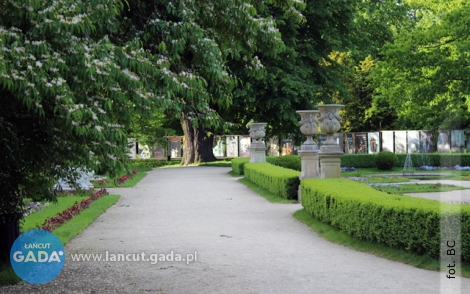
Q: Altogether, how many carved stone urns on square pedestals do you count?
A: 3